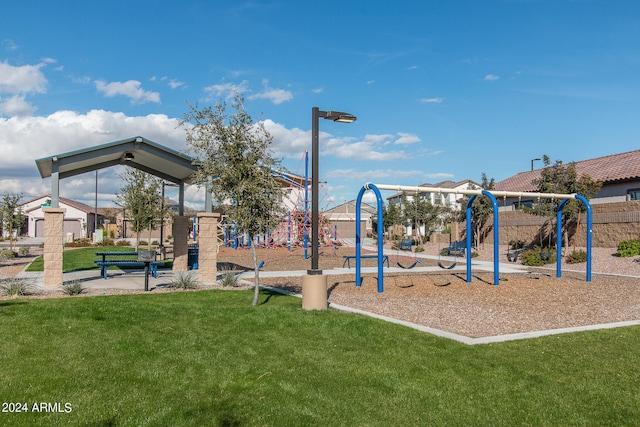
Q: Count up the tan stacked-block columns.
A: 3